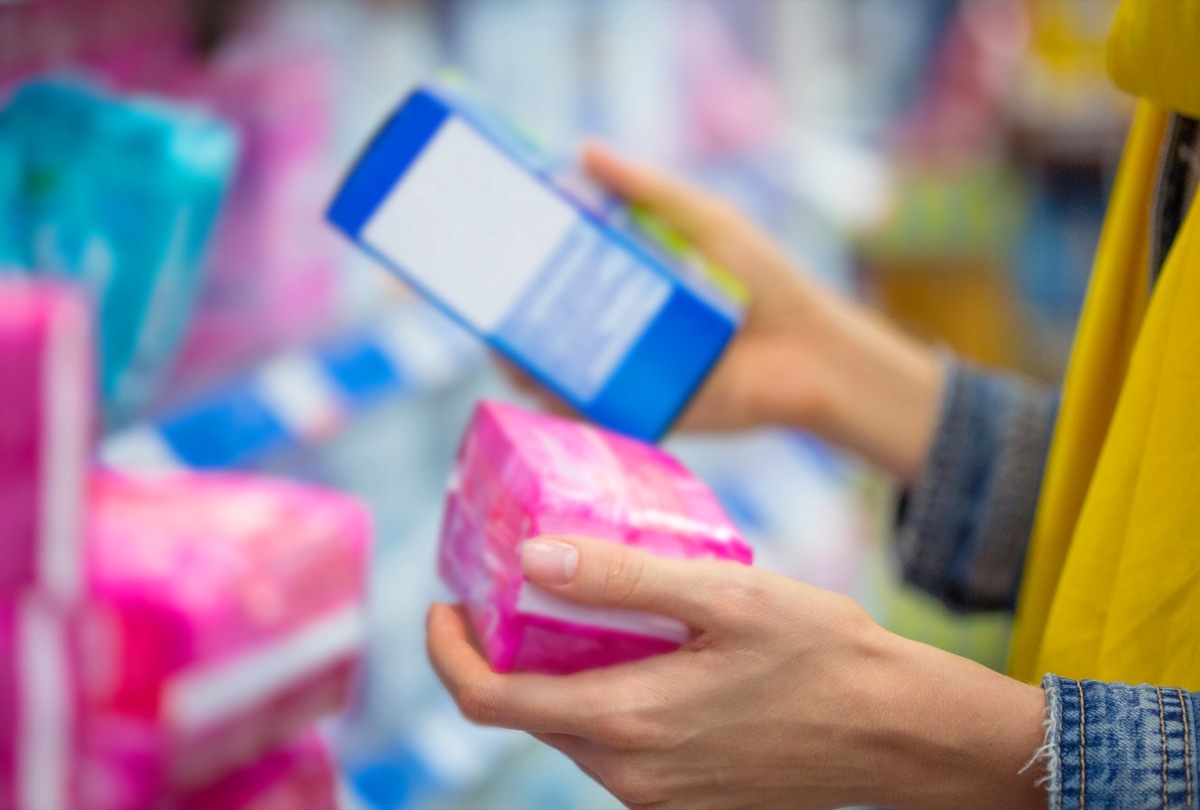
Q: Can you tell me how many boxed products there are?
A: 1